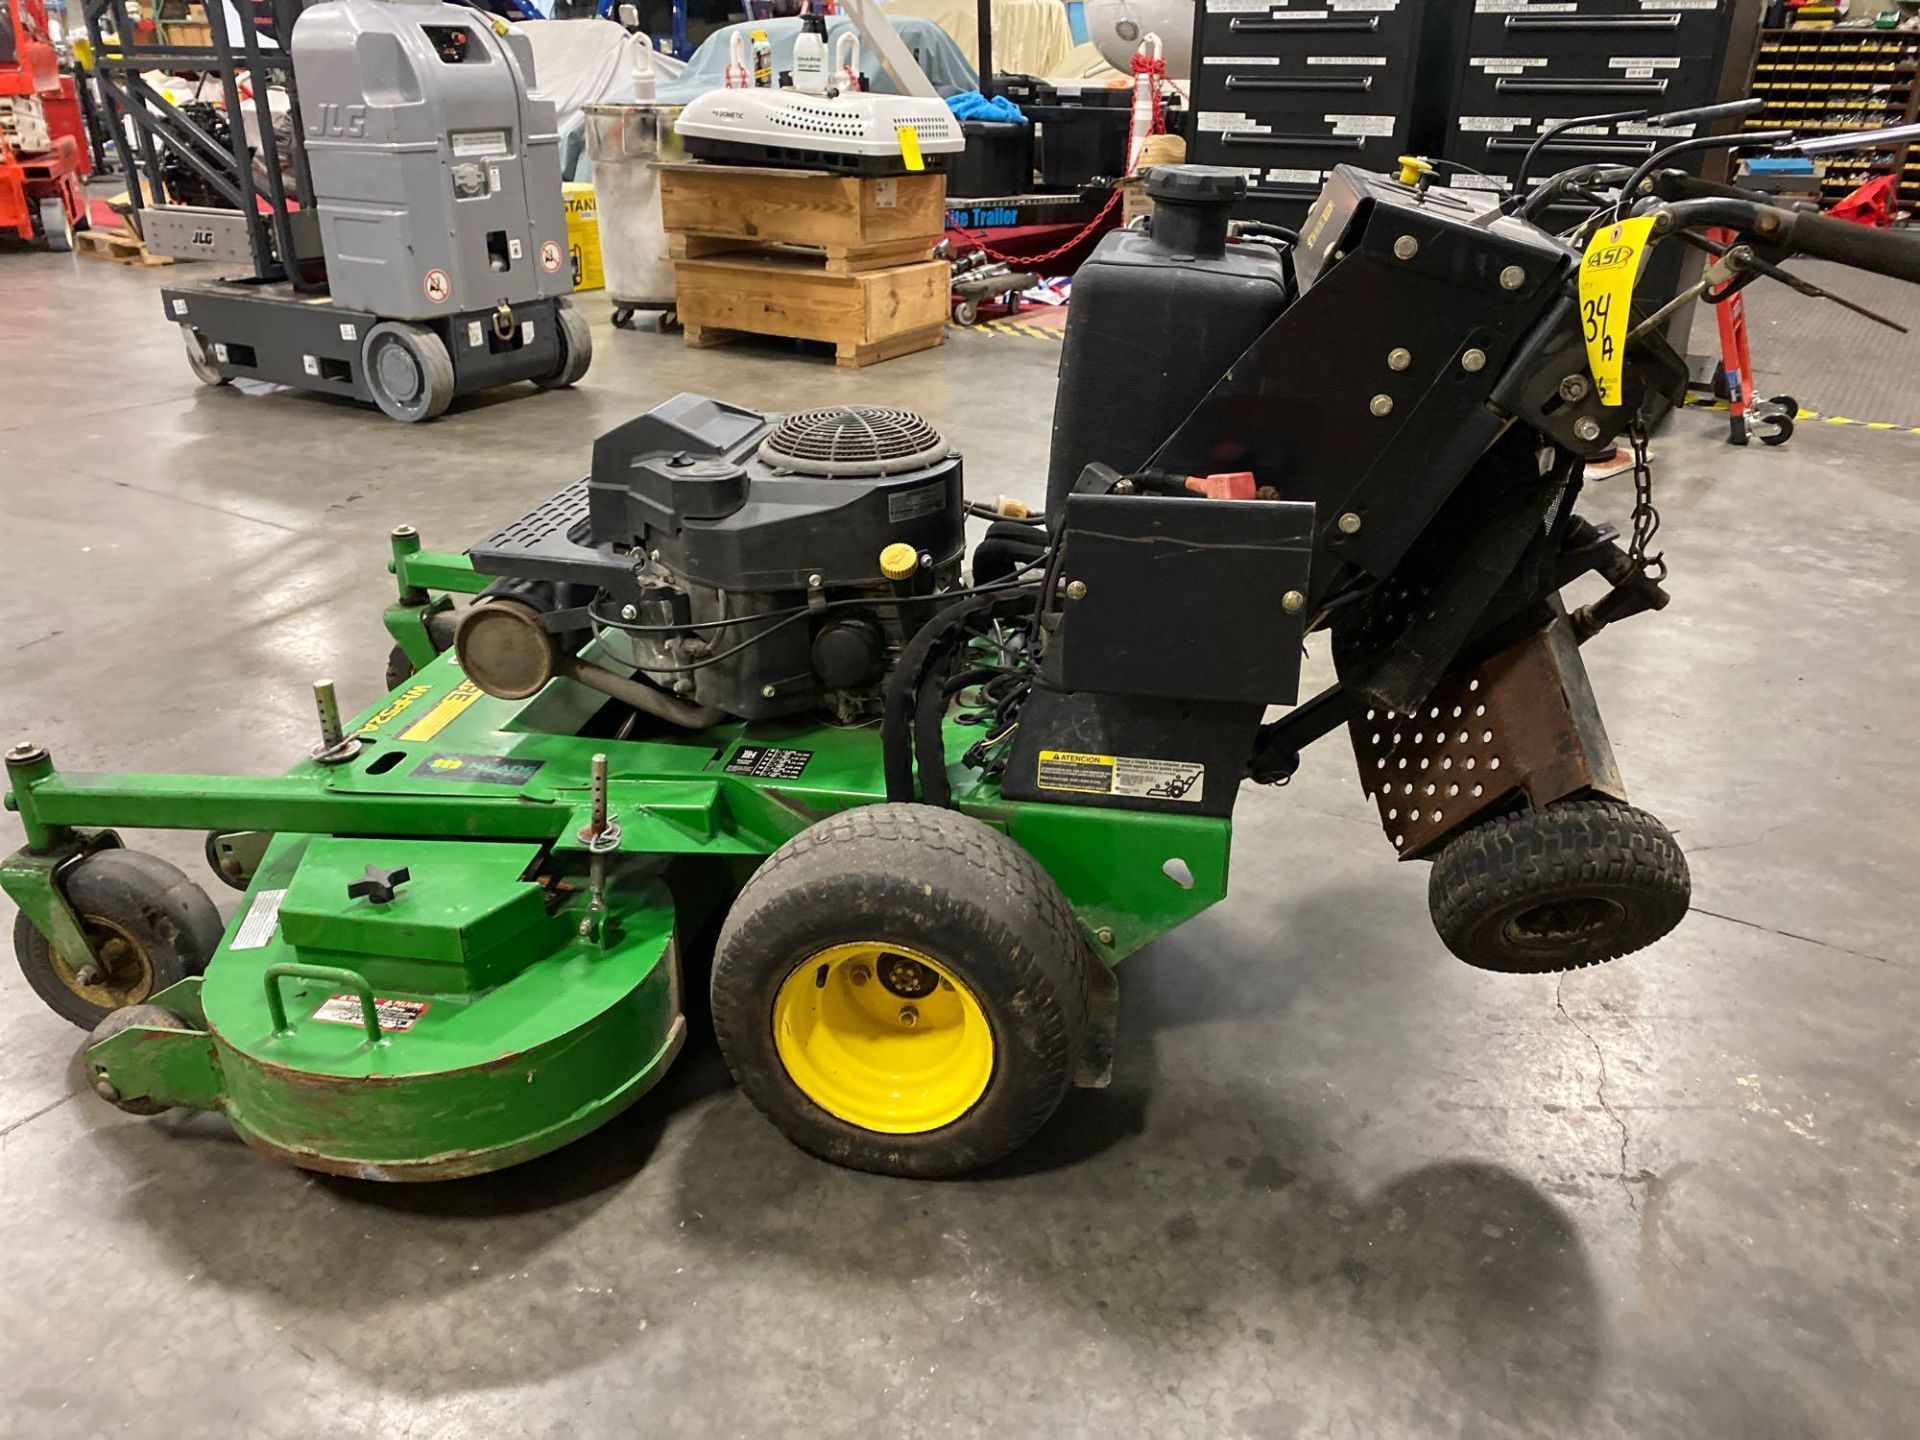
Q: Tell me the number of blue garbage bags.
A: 1